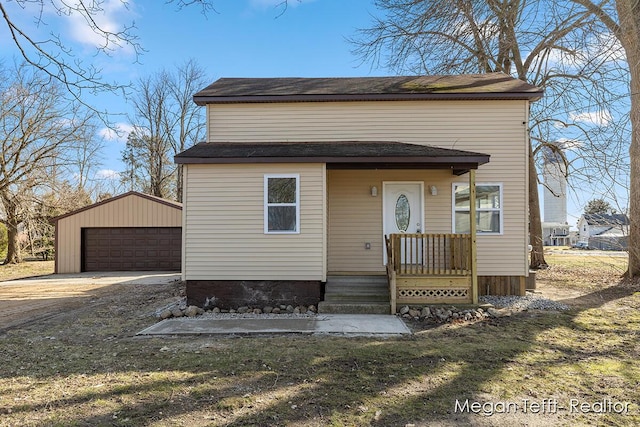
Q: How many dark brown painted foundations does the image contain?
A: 1